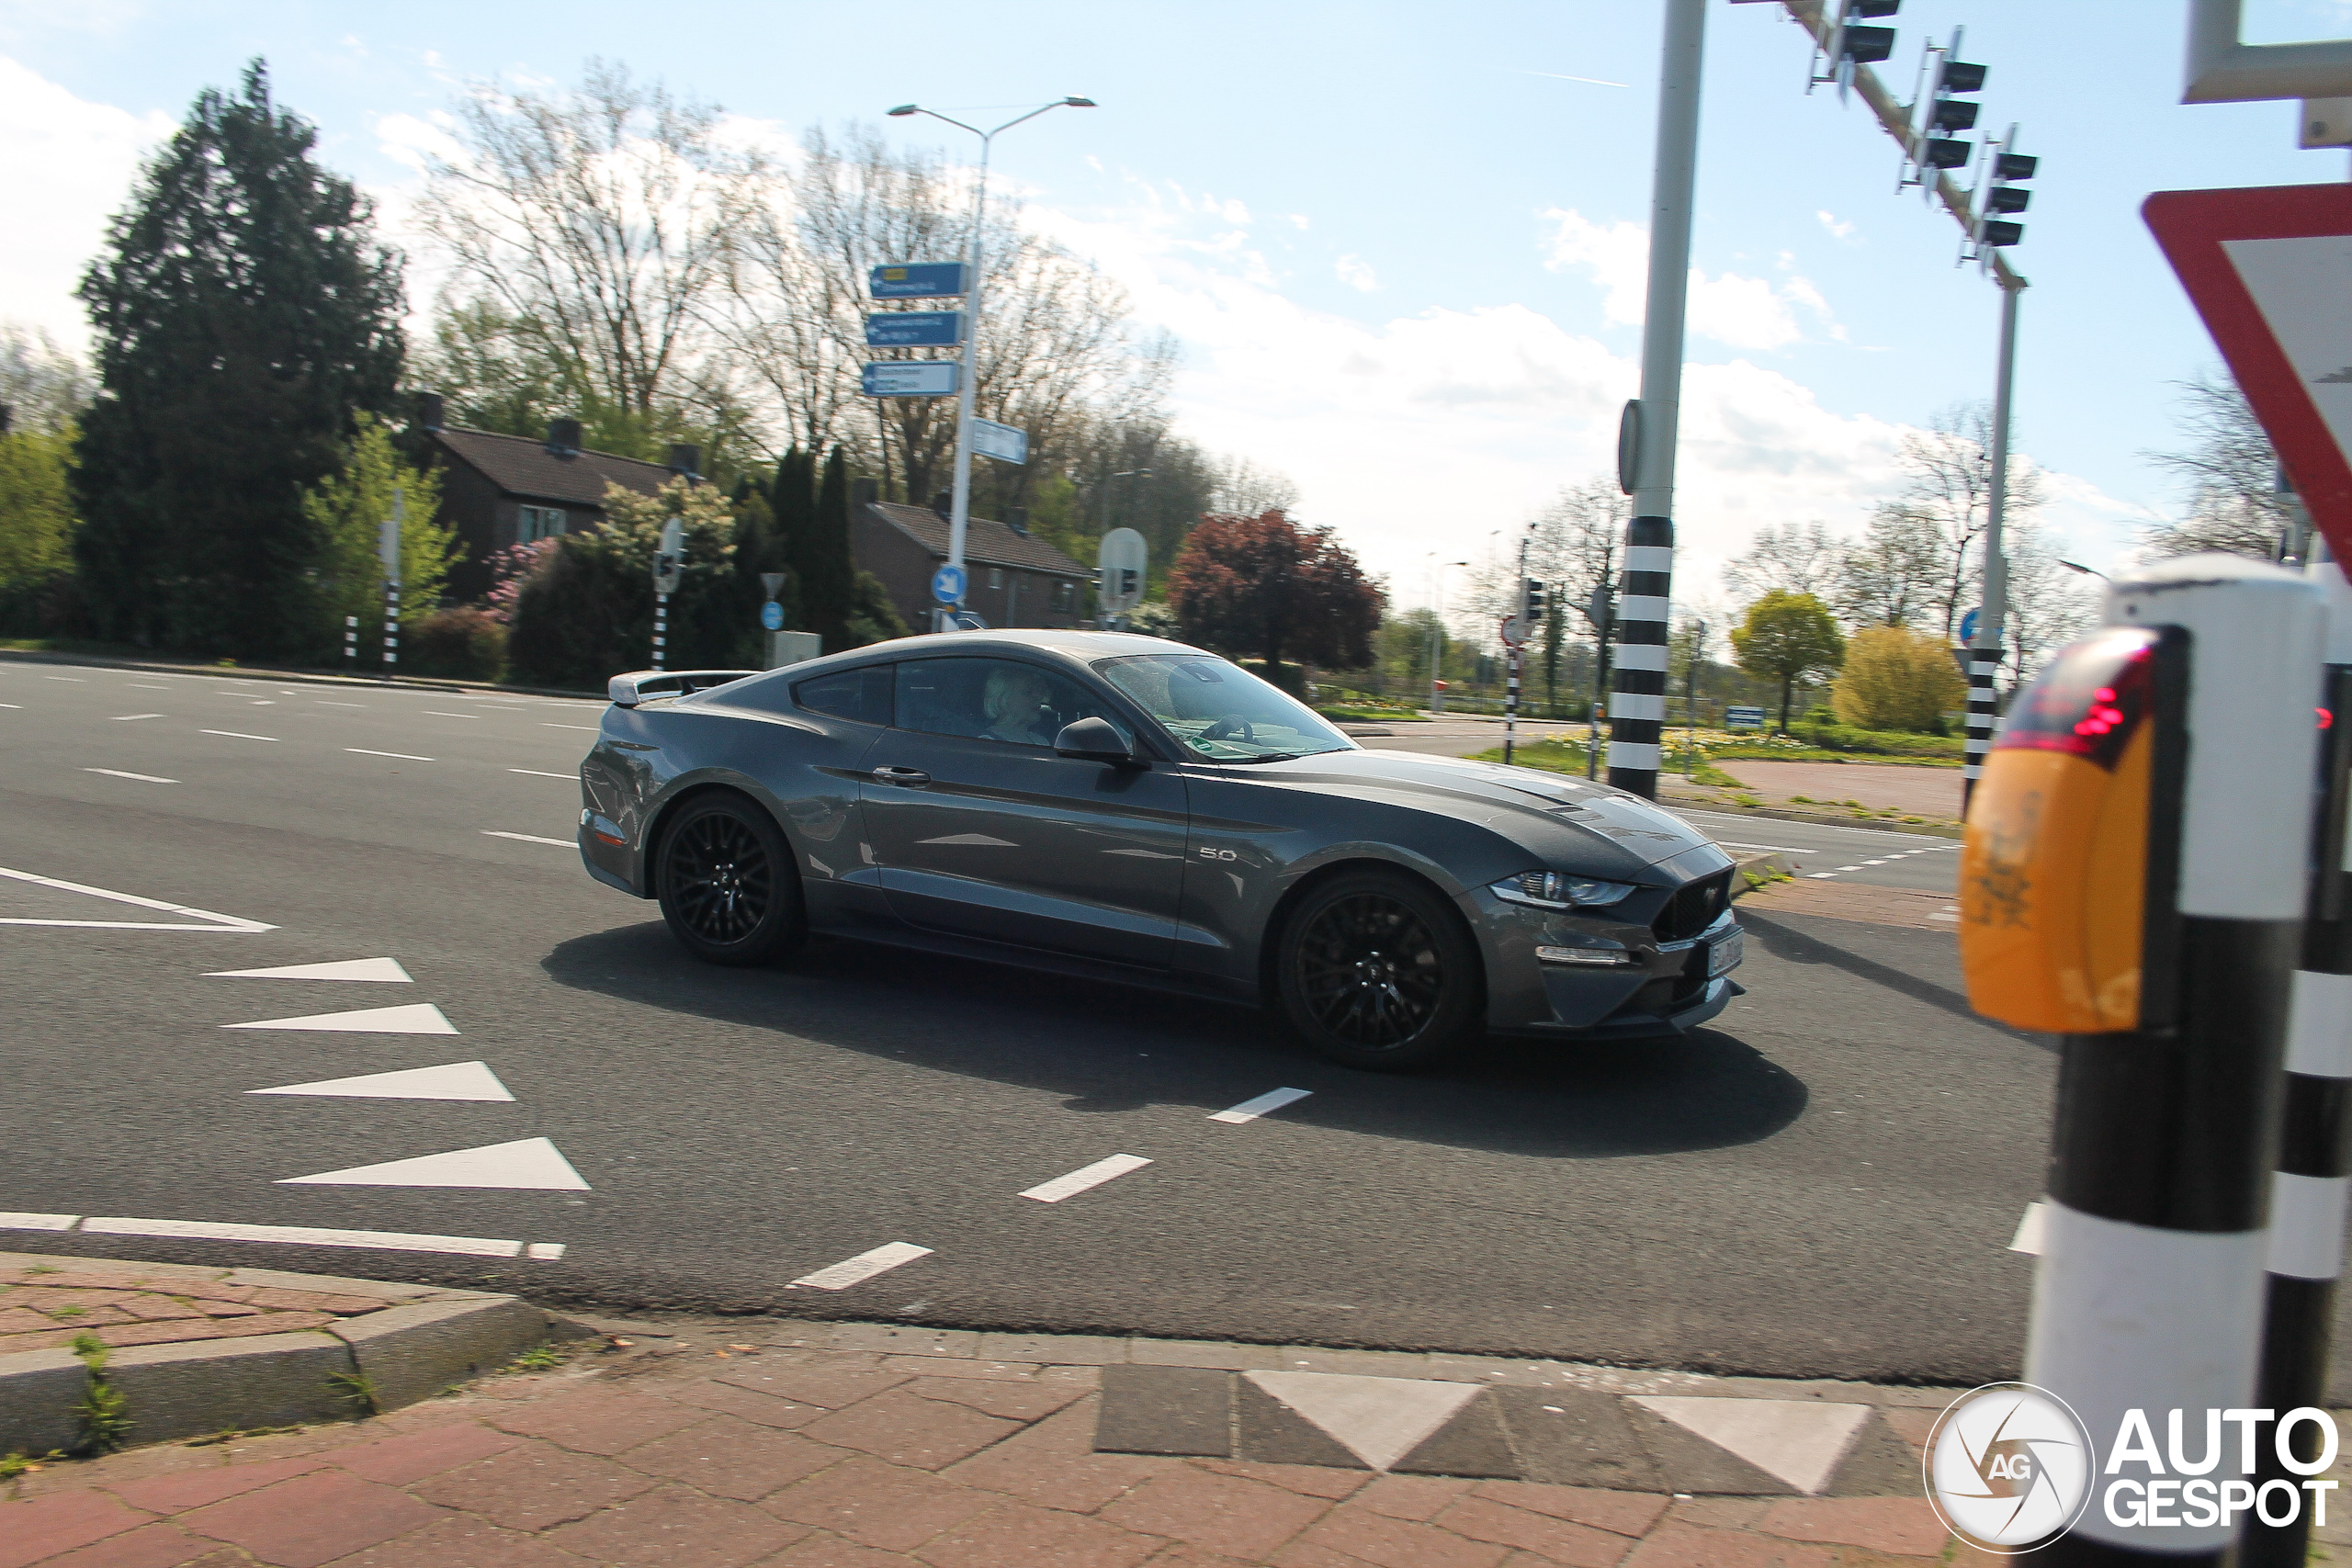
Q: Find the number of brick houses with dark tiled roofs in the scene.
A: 2